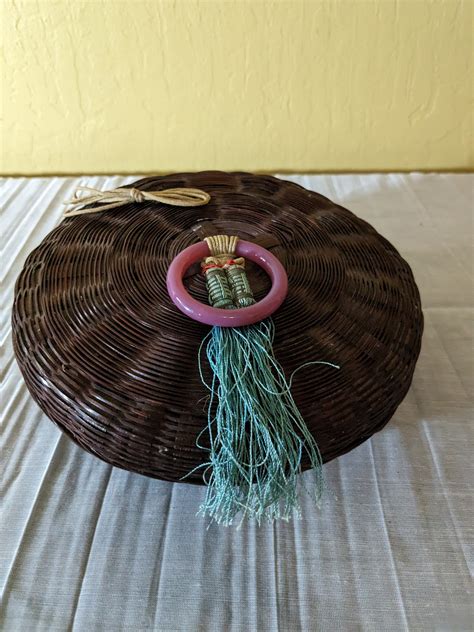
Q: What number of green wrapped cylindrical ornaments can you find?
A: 2